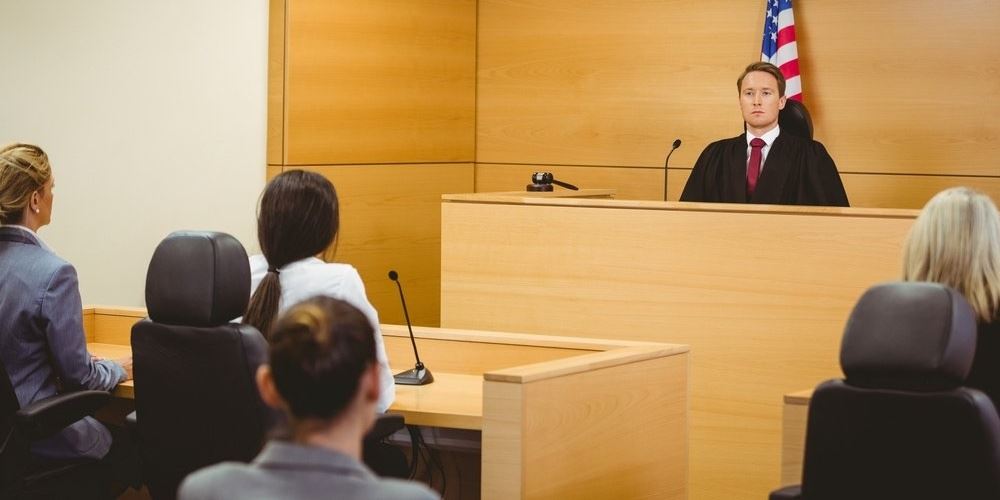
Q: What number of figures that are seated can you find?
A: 5